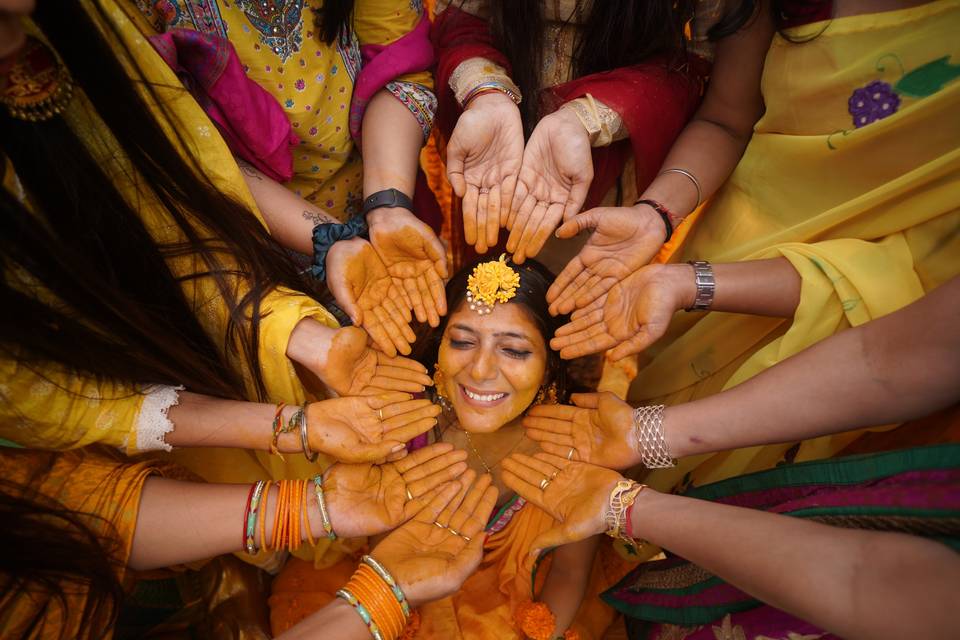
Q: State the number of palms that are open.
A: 12